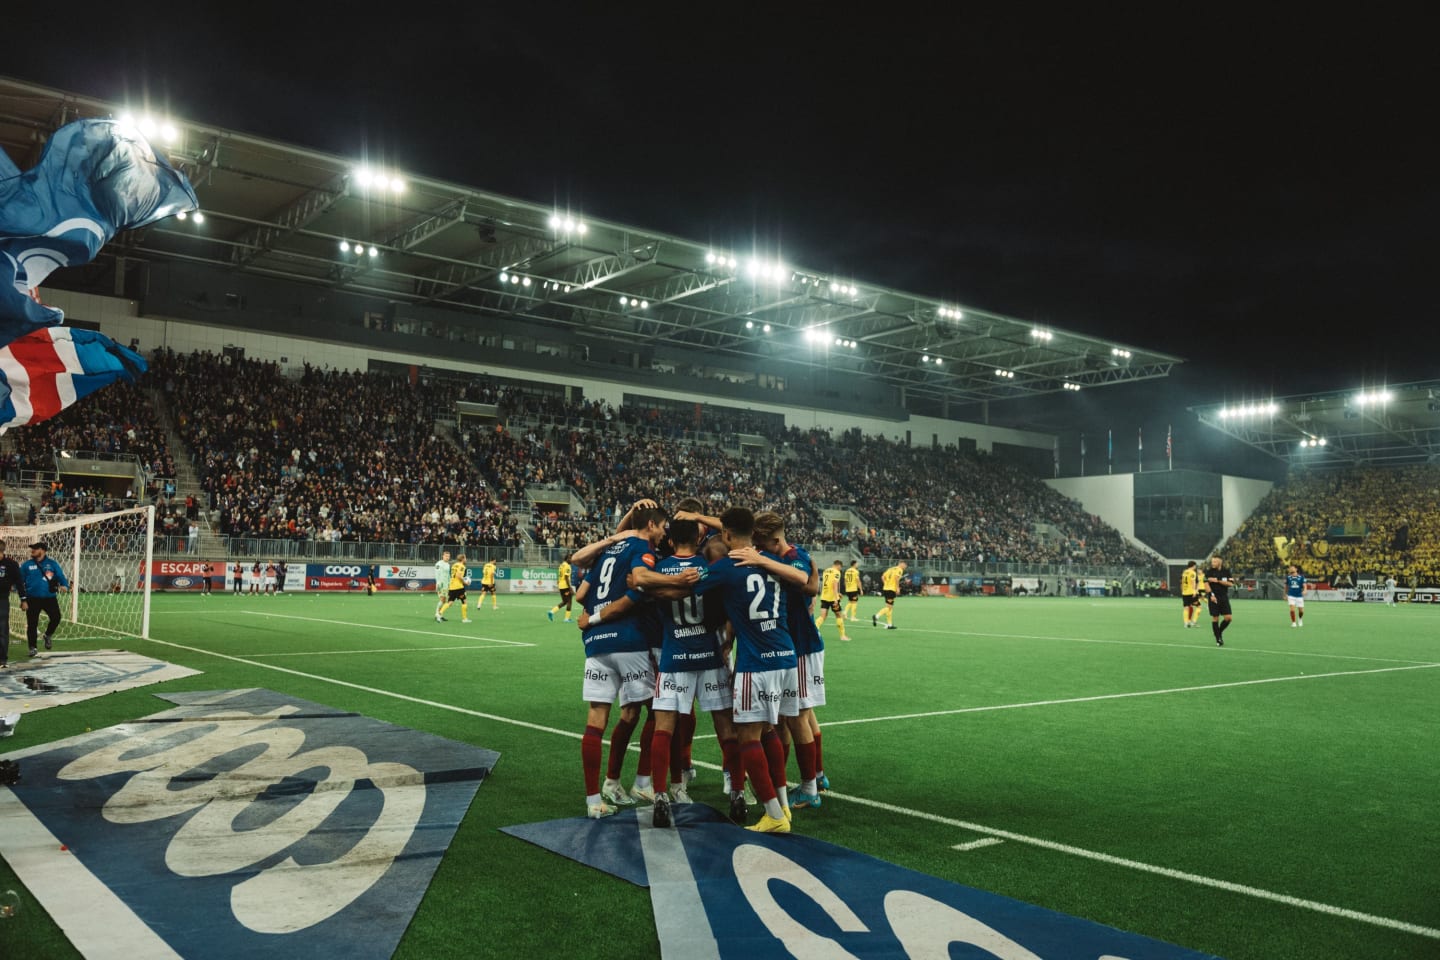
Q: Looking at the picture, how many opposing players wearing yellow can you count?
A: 8